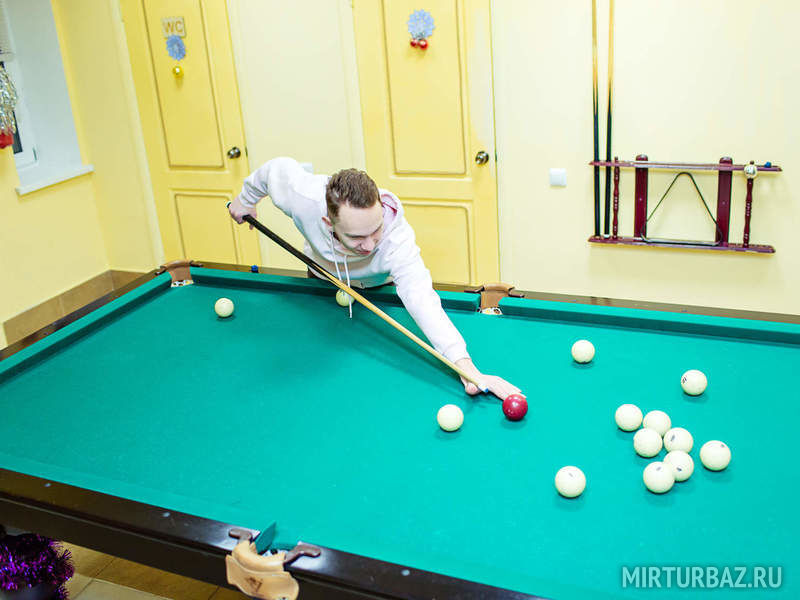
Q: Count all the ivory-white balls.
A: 13